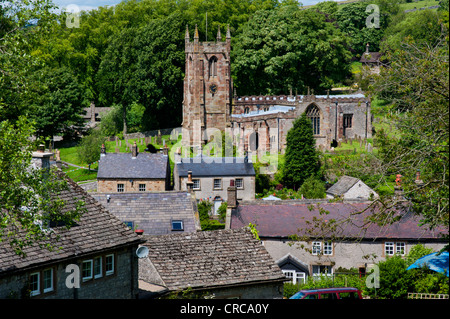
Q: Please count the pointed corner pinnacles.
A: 4